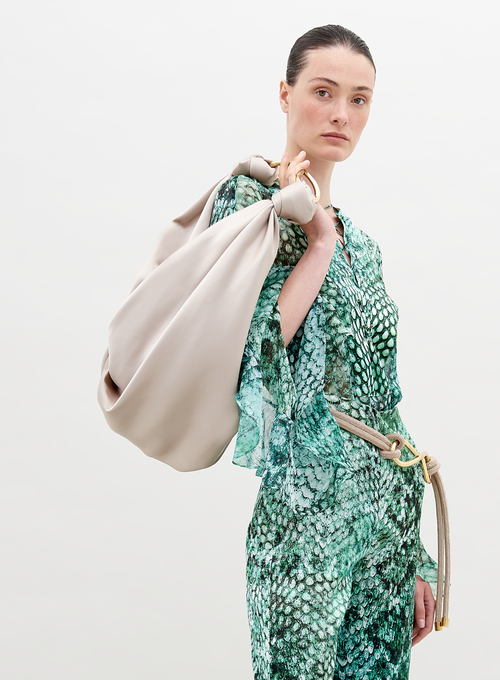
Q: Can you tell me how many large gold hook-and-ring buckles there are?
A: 1